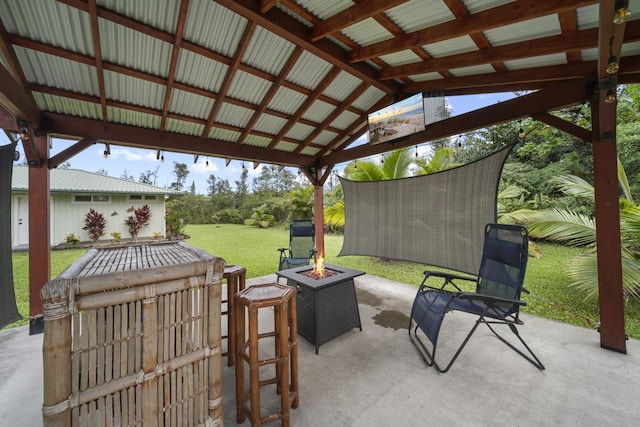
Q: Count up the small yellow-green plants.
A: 3